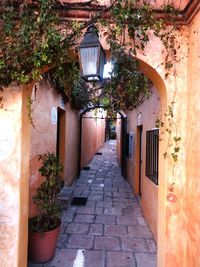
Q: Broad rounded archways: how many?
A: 2